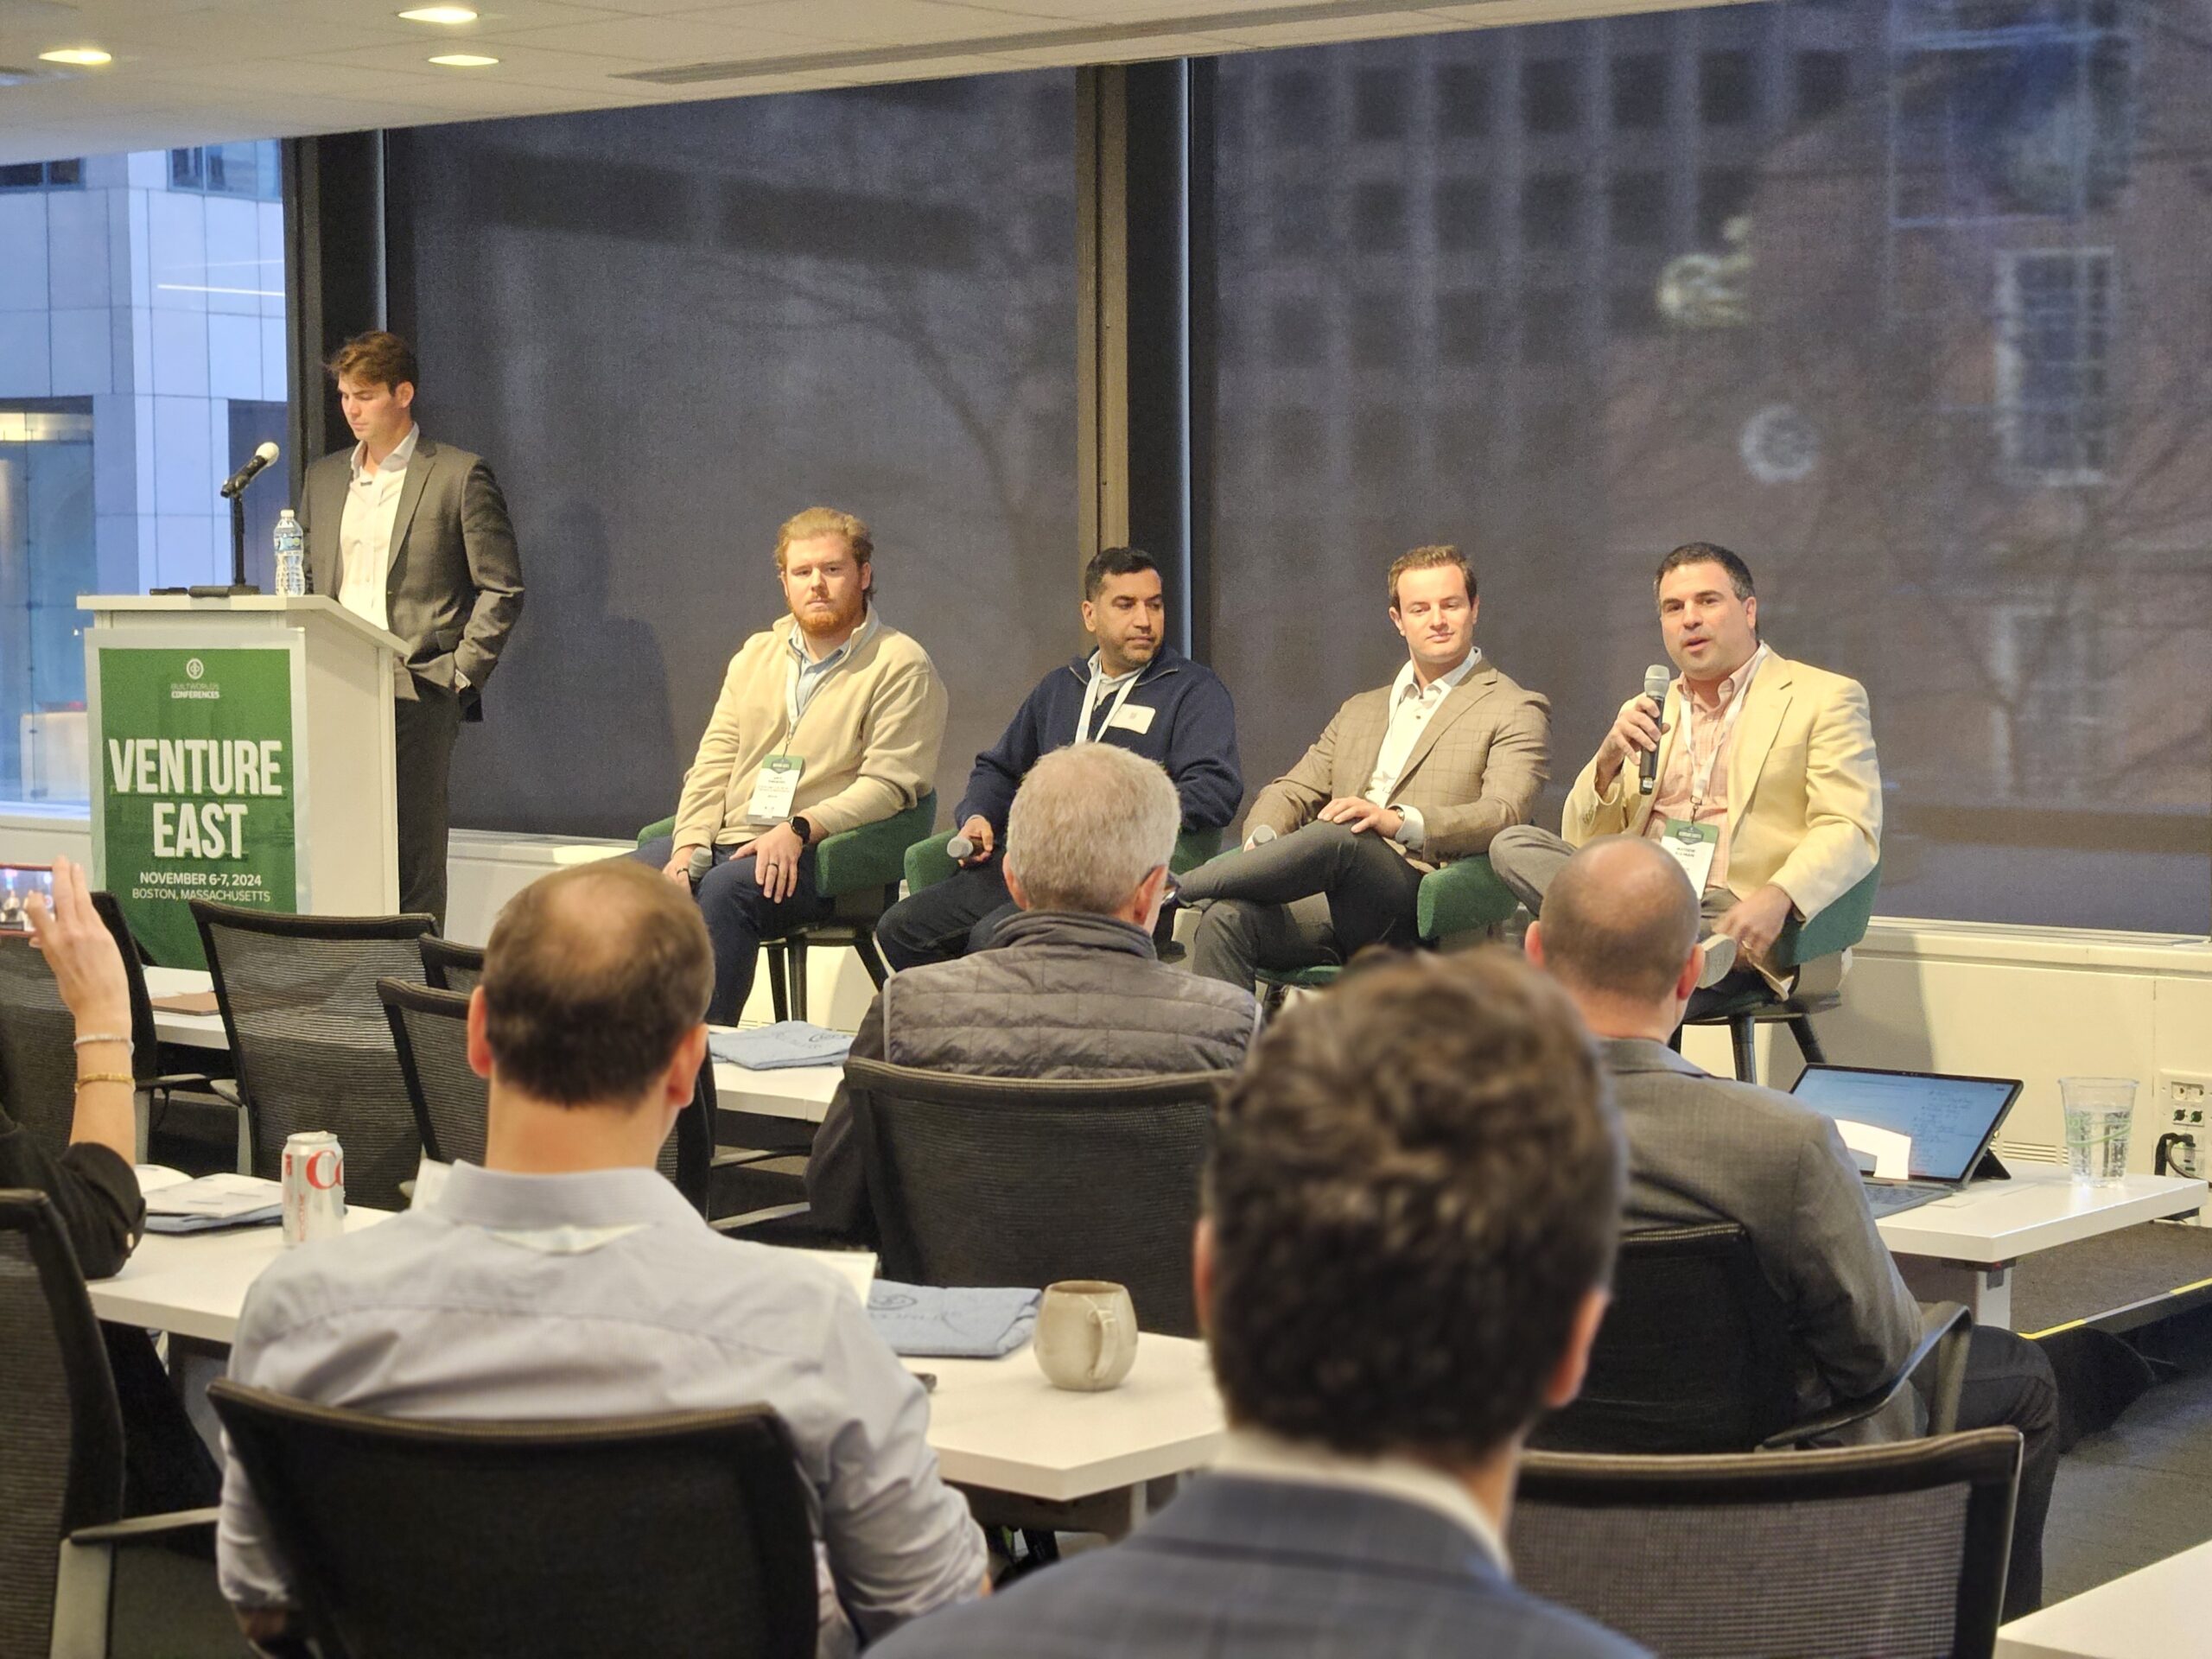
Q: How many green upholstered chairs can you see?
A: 4